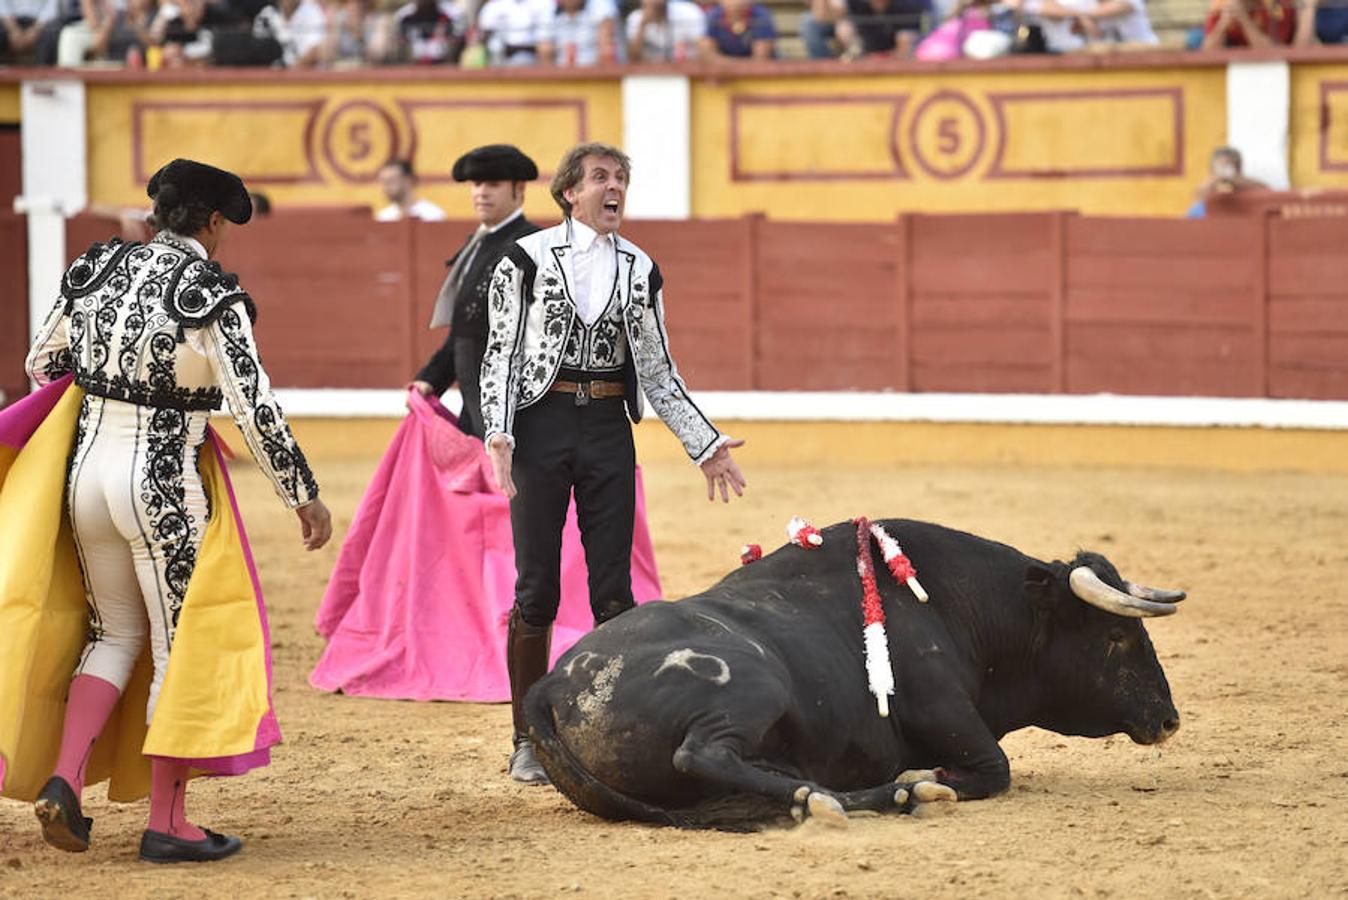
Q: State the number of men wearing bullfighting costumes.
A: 3